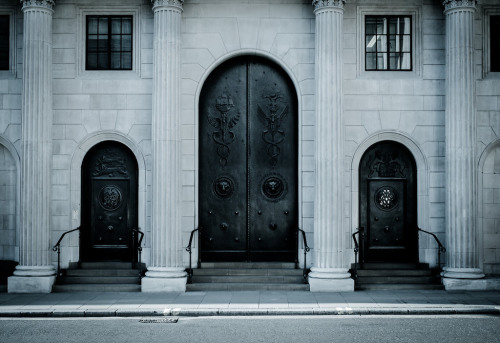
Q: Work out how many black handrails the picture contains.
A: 6